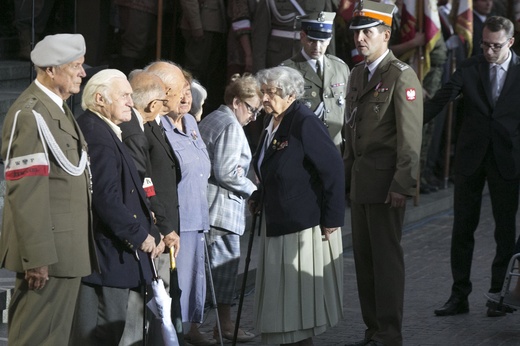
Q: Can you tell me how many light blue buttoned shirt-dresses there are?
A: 1